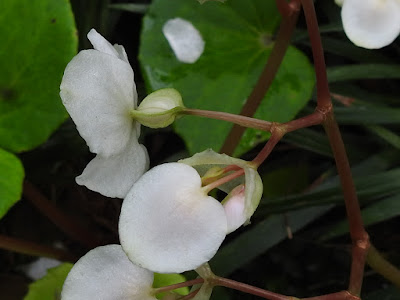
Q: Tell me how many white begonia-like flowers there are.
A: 4